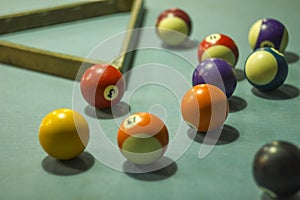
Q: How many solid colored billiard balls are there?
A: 5